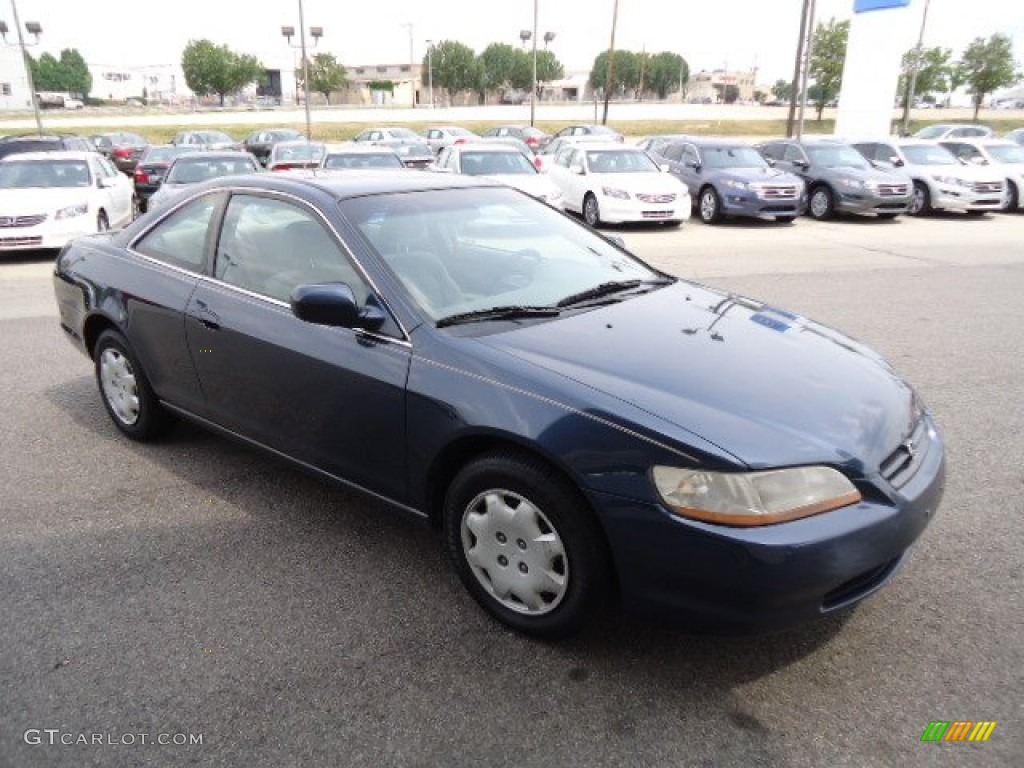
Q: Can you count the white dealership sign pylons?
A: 1